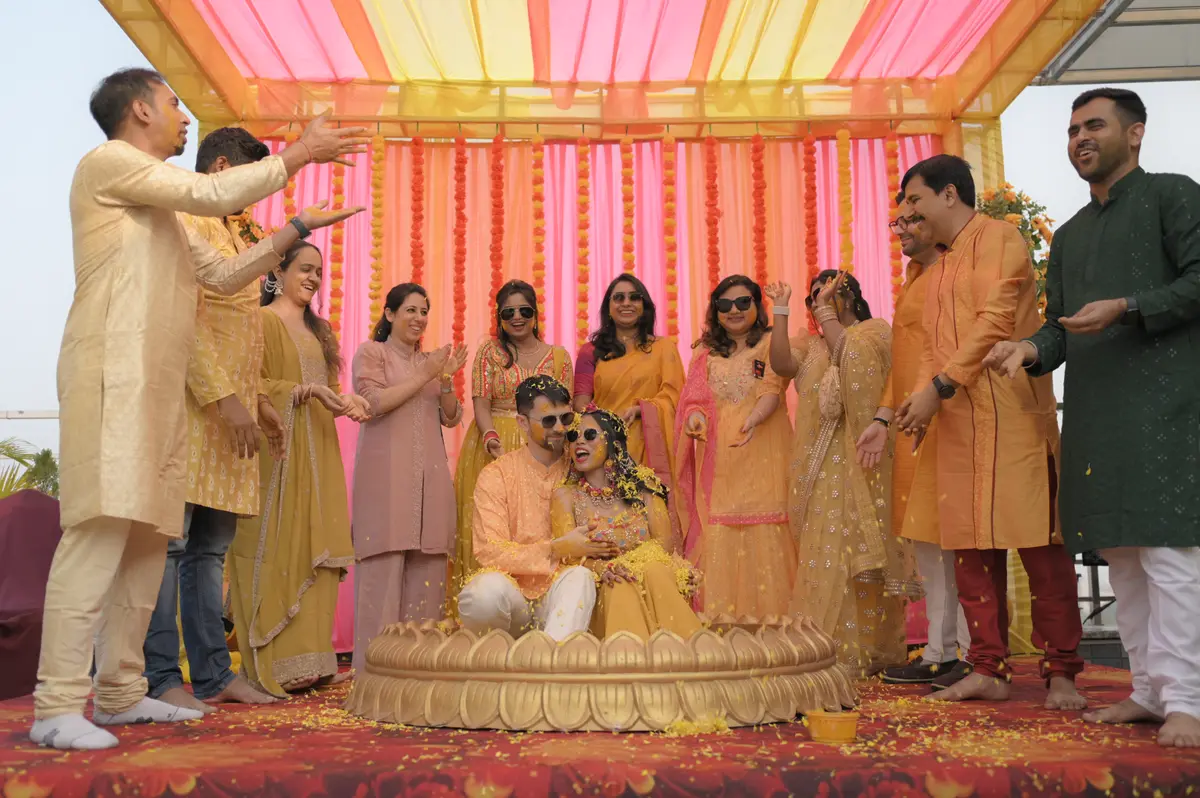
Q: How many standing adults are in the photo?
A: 11